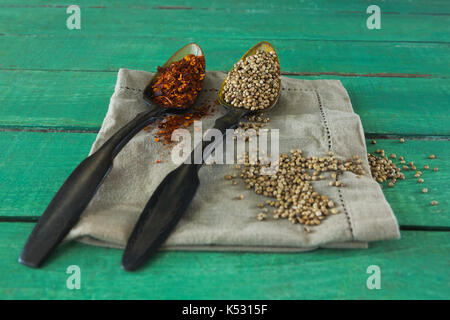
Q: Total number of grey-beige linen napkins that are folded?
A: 1